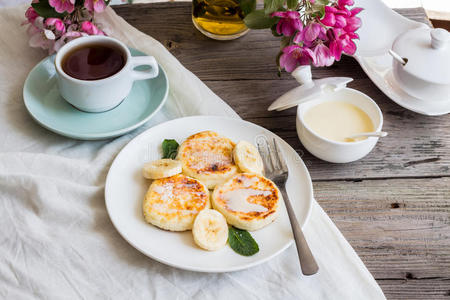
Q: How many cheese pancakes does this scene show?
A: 3